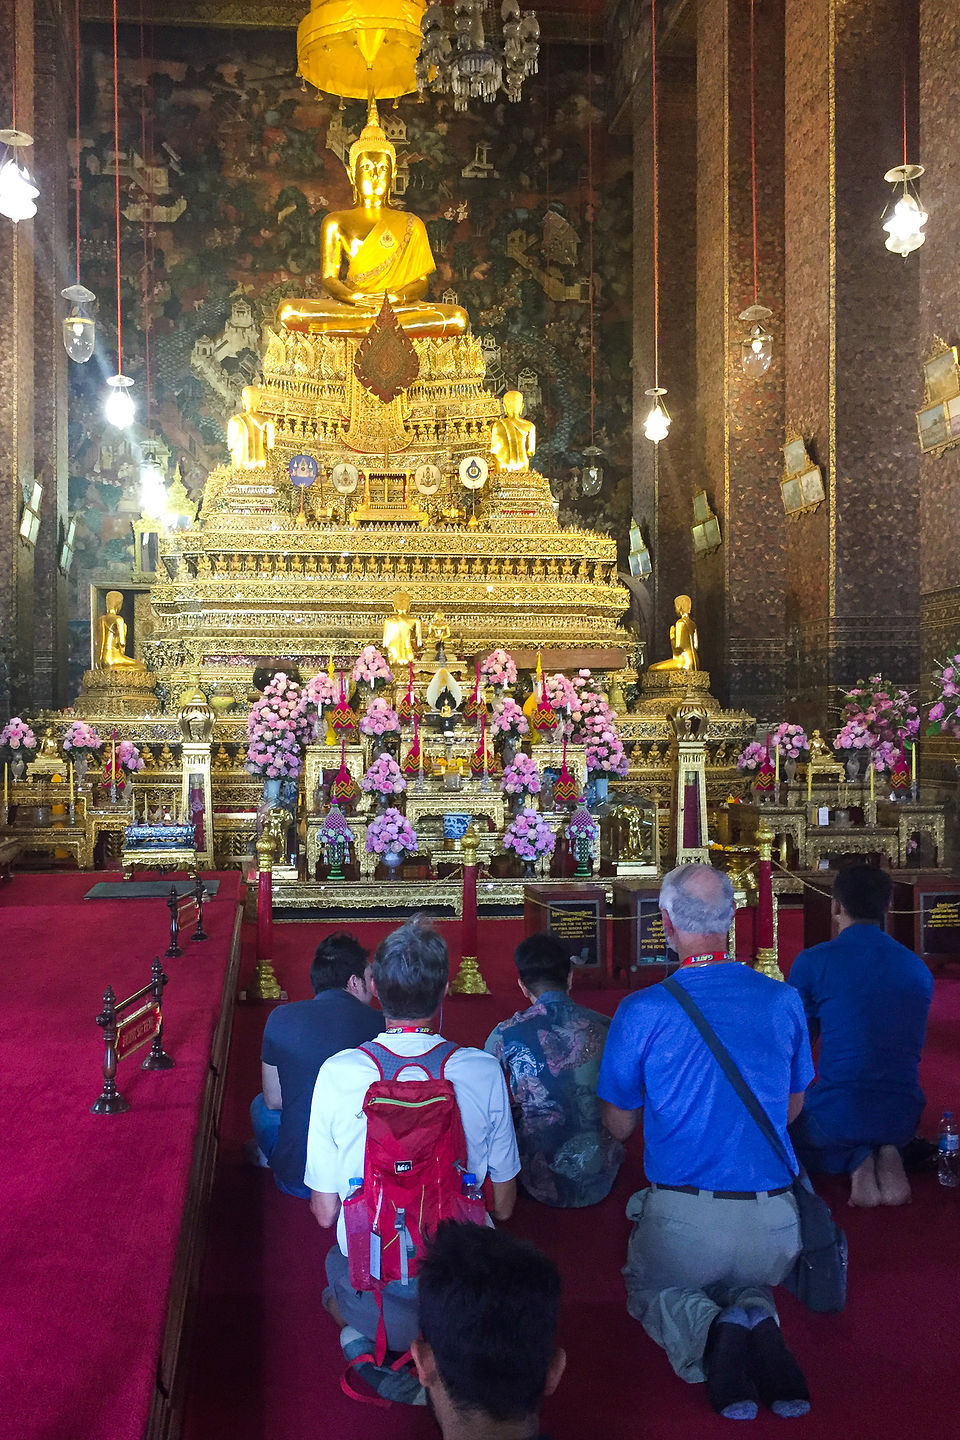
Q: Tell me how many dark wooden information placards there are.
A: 3